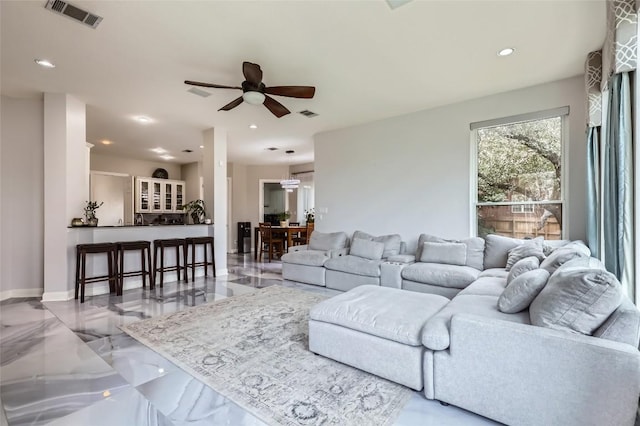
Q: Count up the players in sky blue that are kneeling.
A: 0